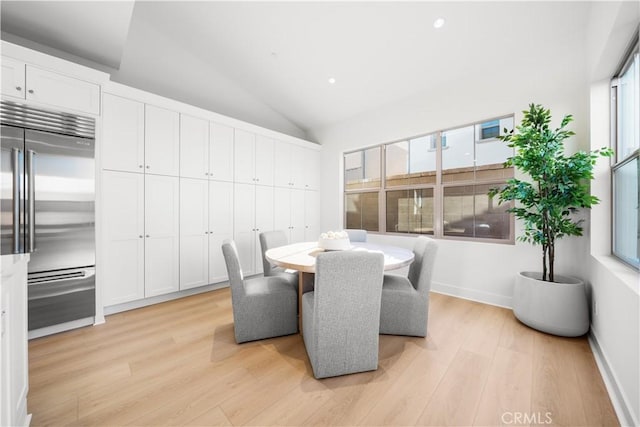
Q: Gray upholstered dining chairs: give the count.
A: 5